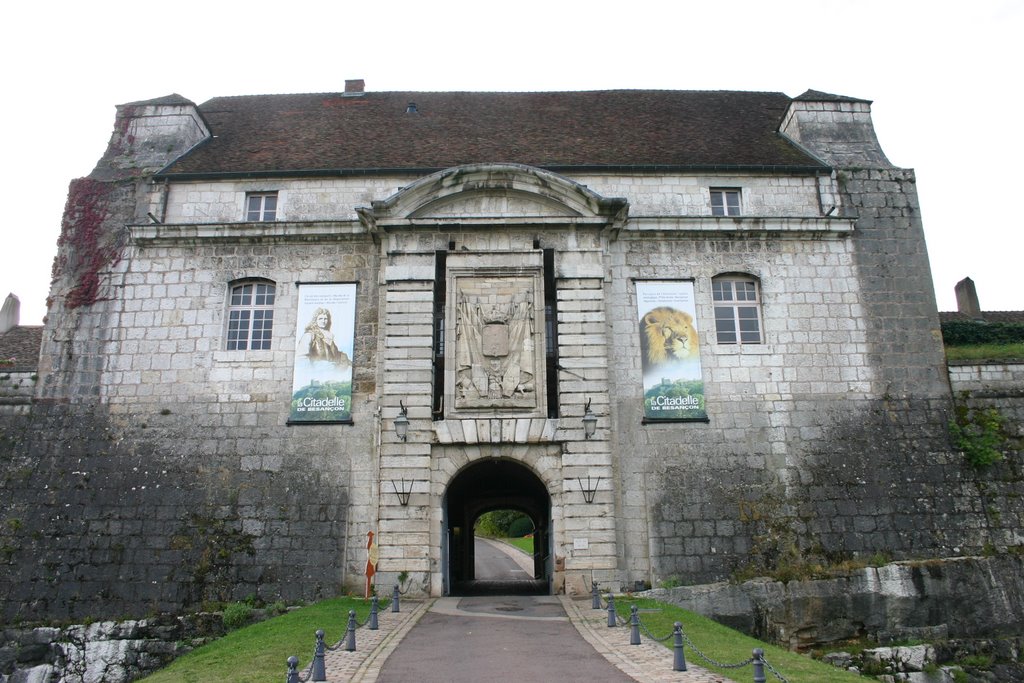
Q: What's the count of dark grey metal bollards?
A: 10